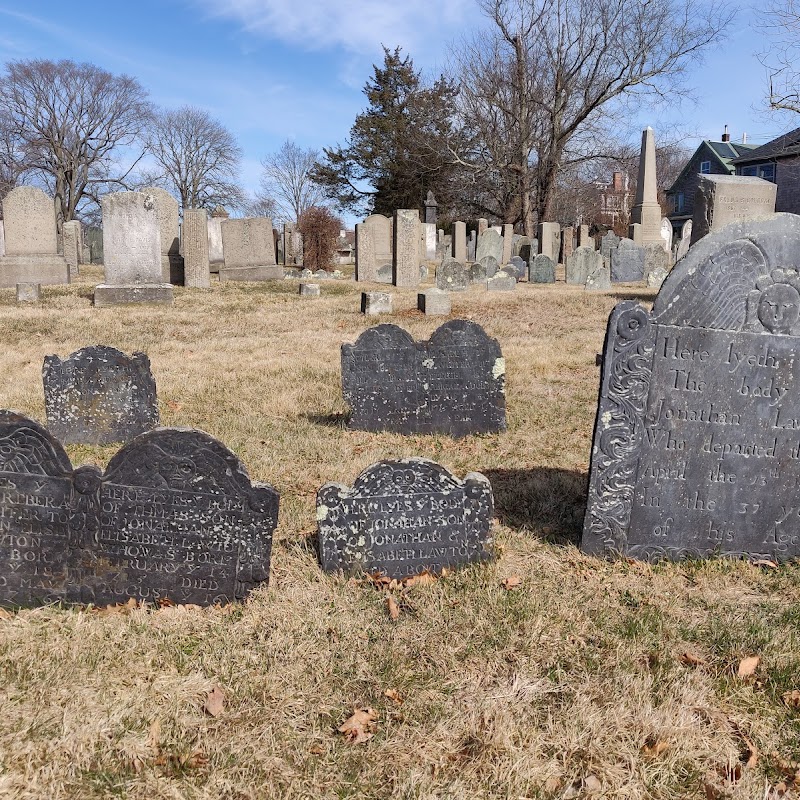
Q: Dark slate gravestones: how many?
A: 5